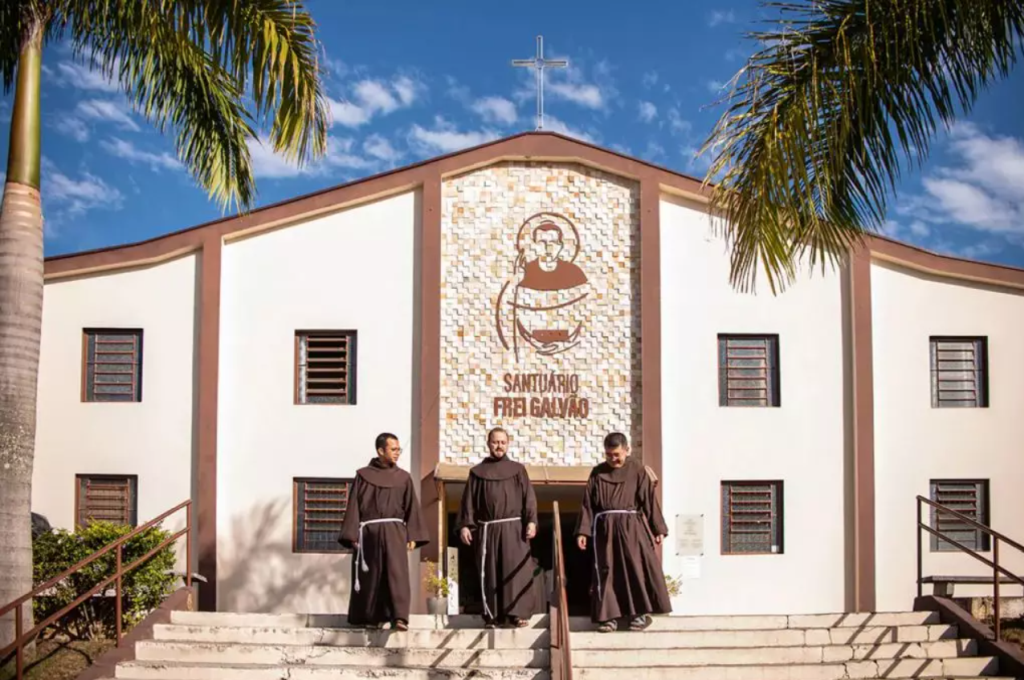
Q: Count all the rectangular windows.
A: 8